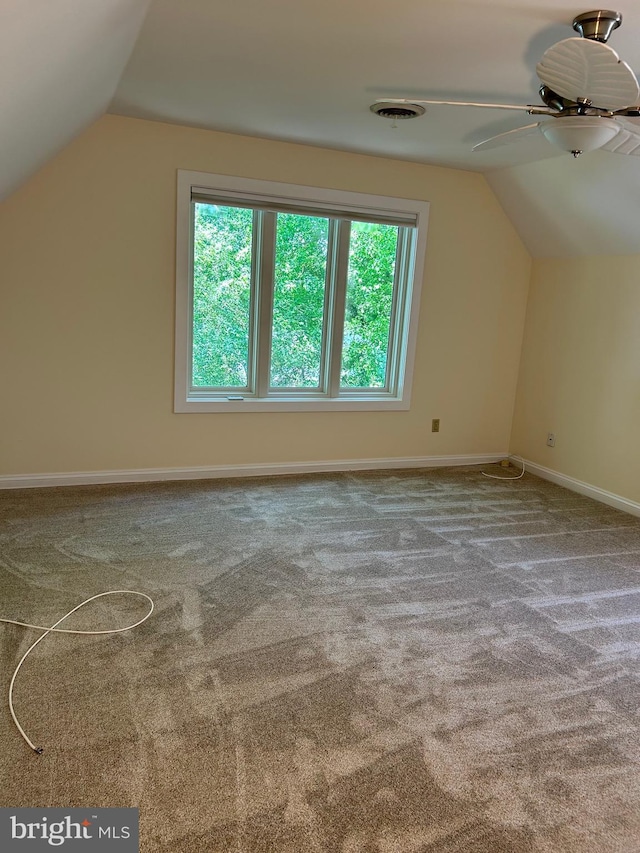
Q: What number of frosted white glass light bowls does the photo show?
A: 1